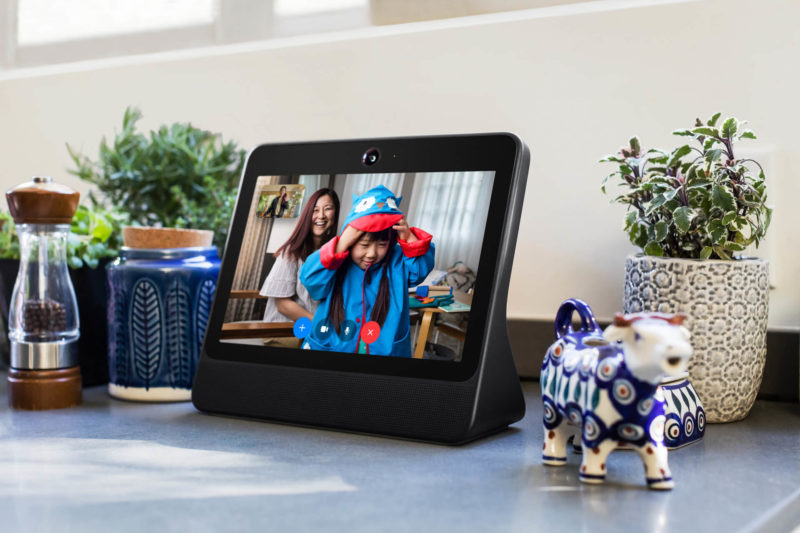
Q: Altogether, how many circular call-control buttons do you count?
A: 4